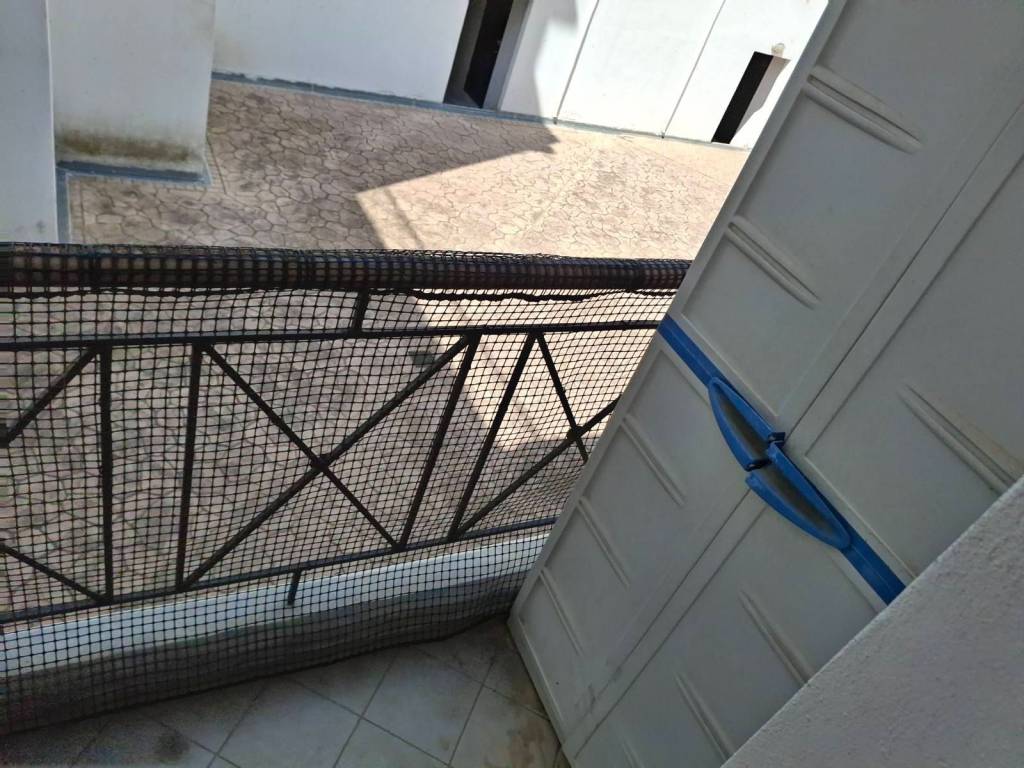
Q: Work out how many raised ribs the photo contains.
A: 9